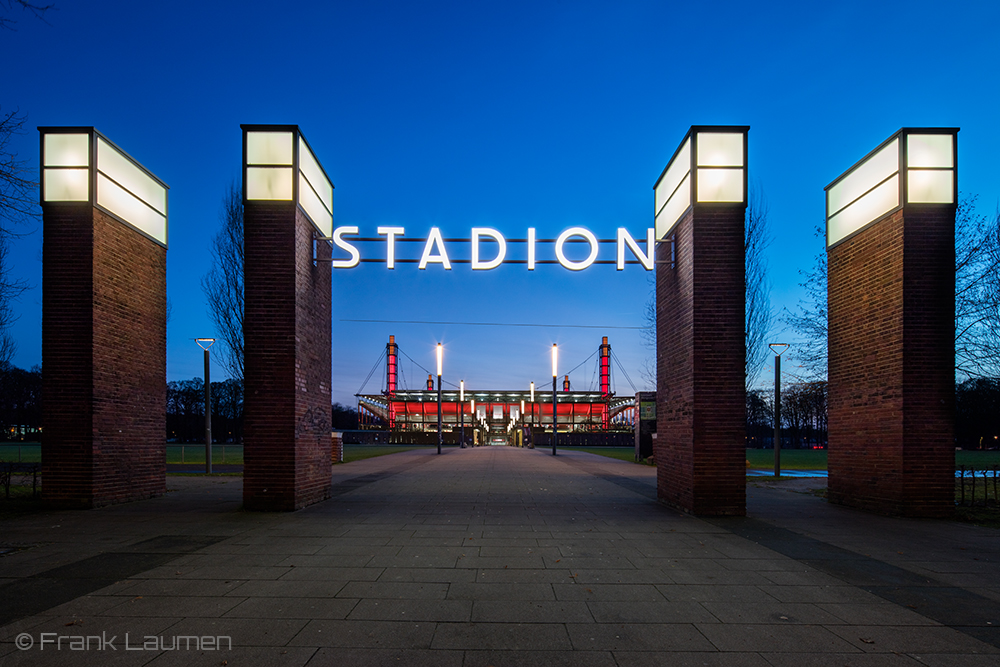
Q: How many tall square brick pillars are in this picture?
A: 4